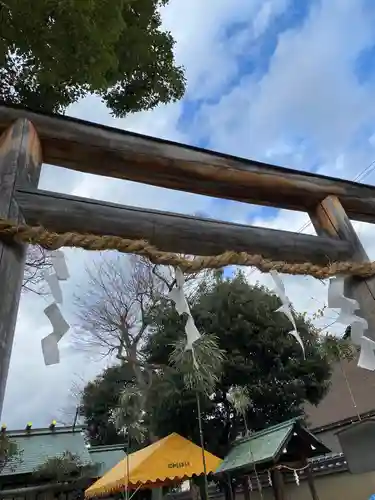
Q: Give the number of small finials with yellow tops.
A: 3